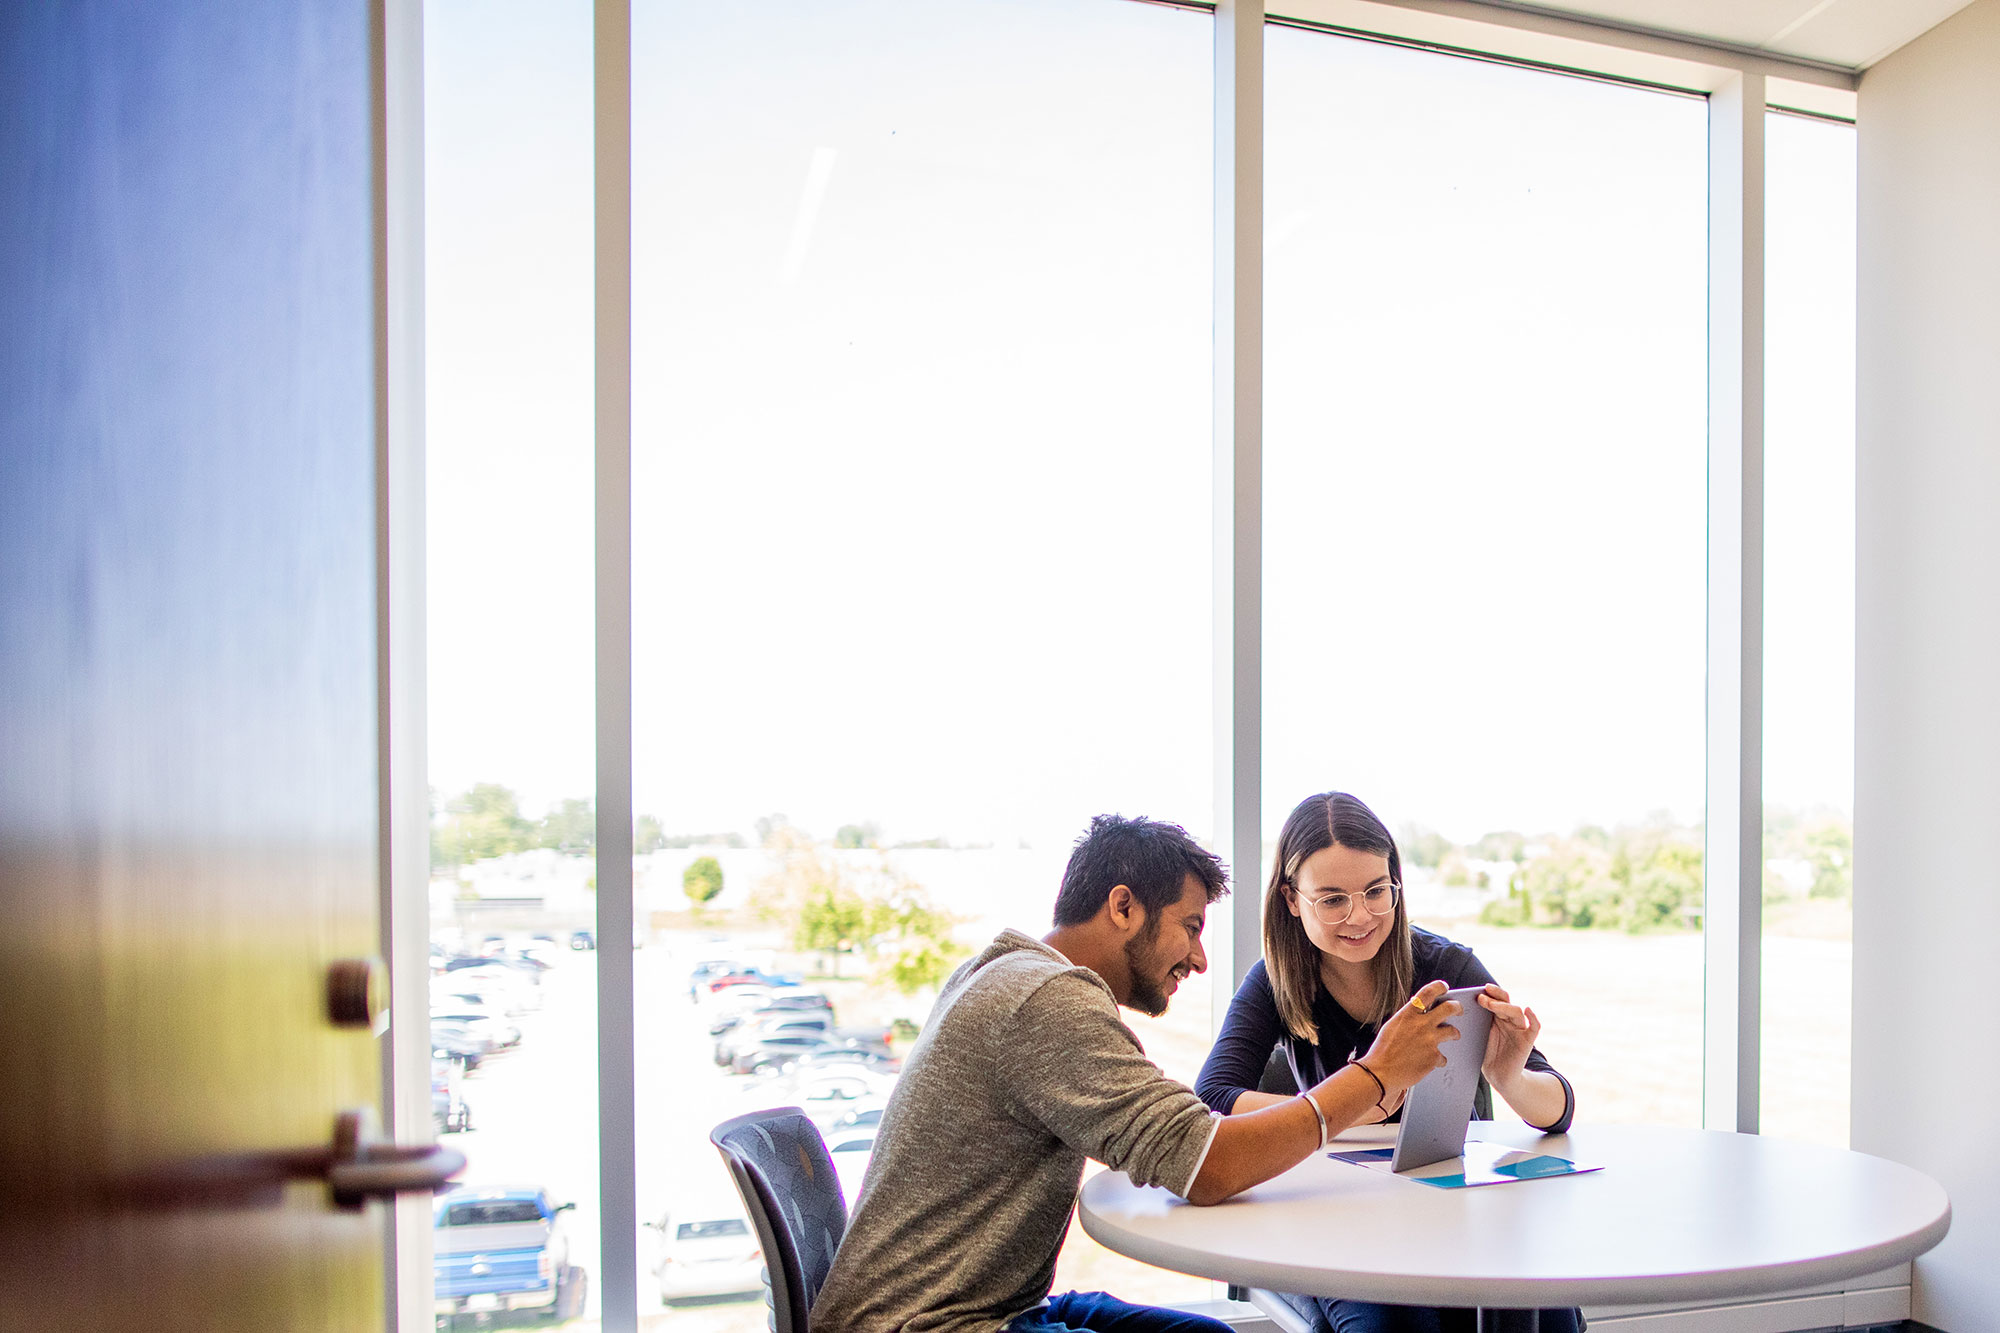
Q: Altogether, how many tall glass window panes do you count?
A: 4